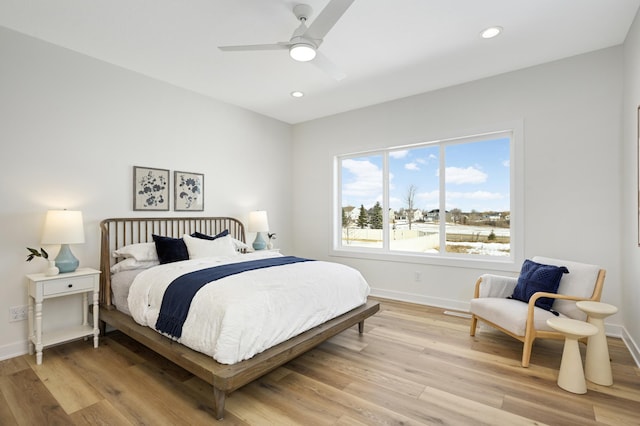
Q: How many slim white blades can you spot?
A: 3